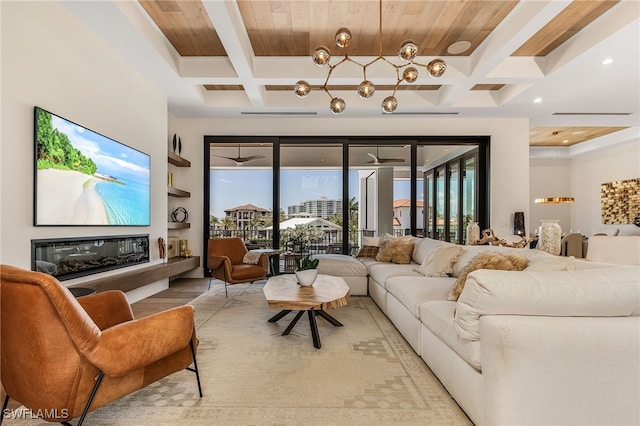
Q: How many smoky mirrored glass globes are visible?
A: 9